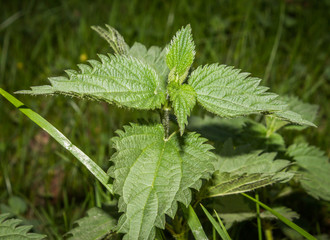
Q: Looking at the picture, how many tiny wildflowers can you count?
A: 2